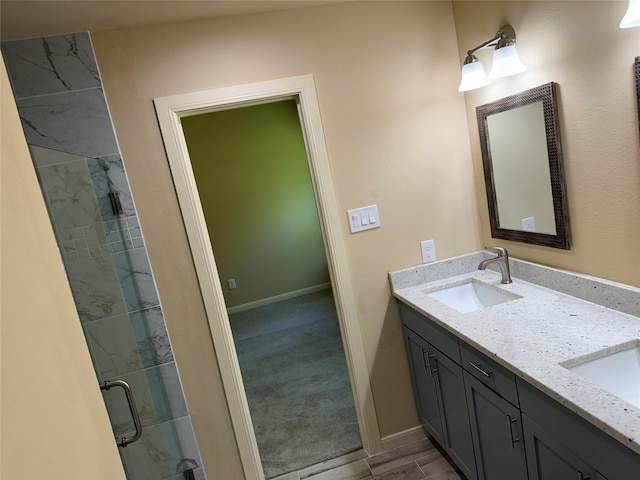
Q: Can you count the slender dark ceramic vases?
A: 0